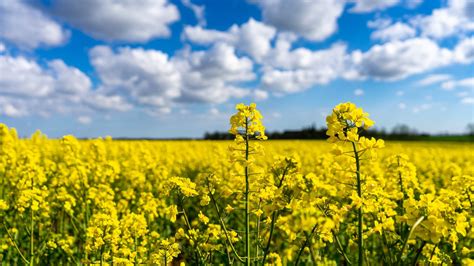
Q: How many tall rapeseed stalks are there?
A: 2